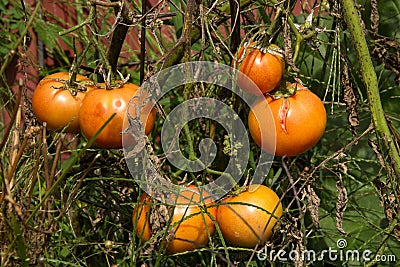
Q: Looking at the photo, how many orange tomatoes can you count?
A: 7